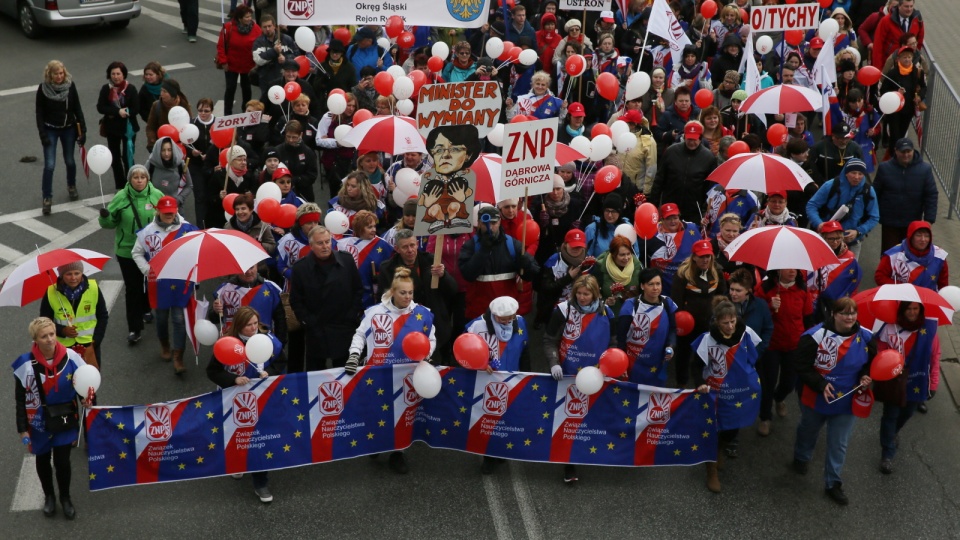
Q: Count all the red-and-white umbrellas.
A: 9